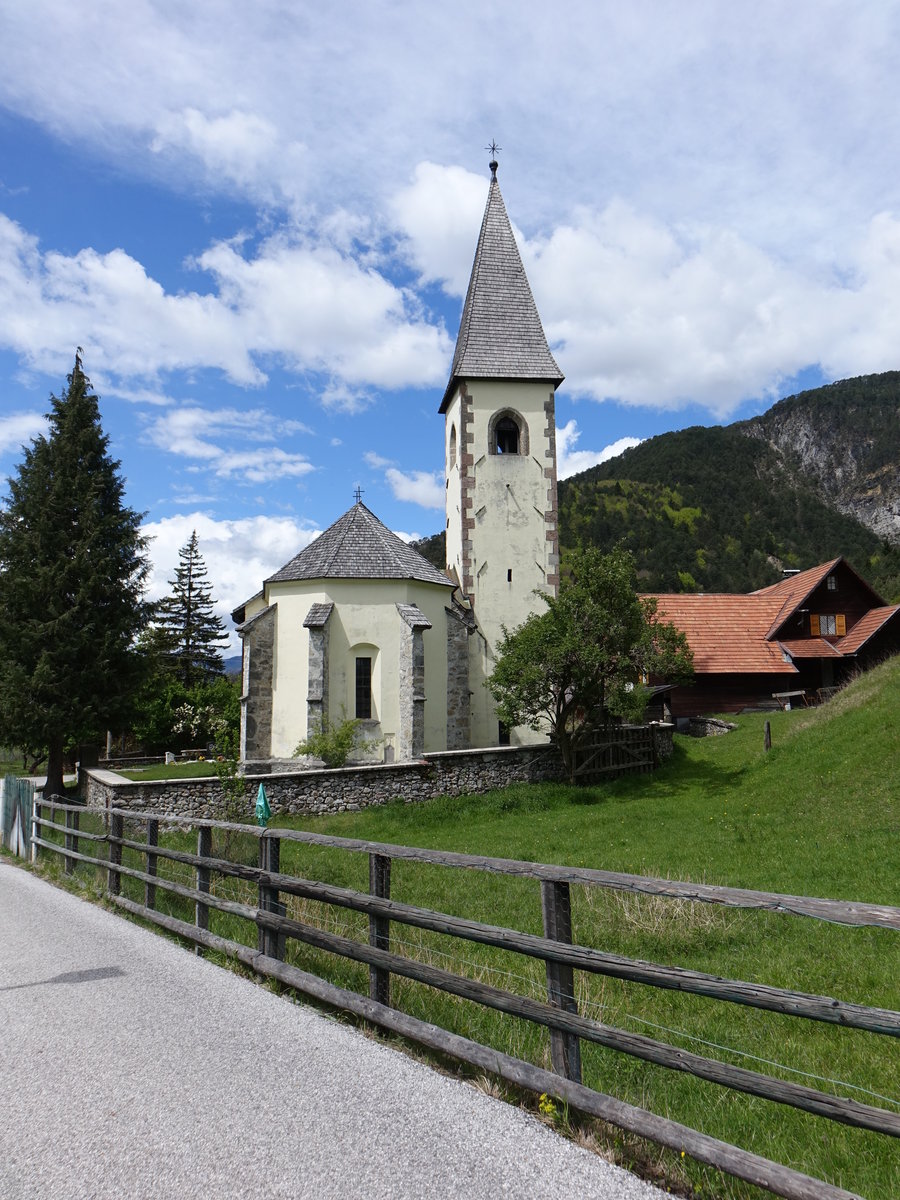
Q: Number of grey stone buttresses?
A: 4